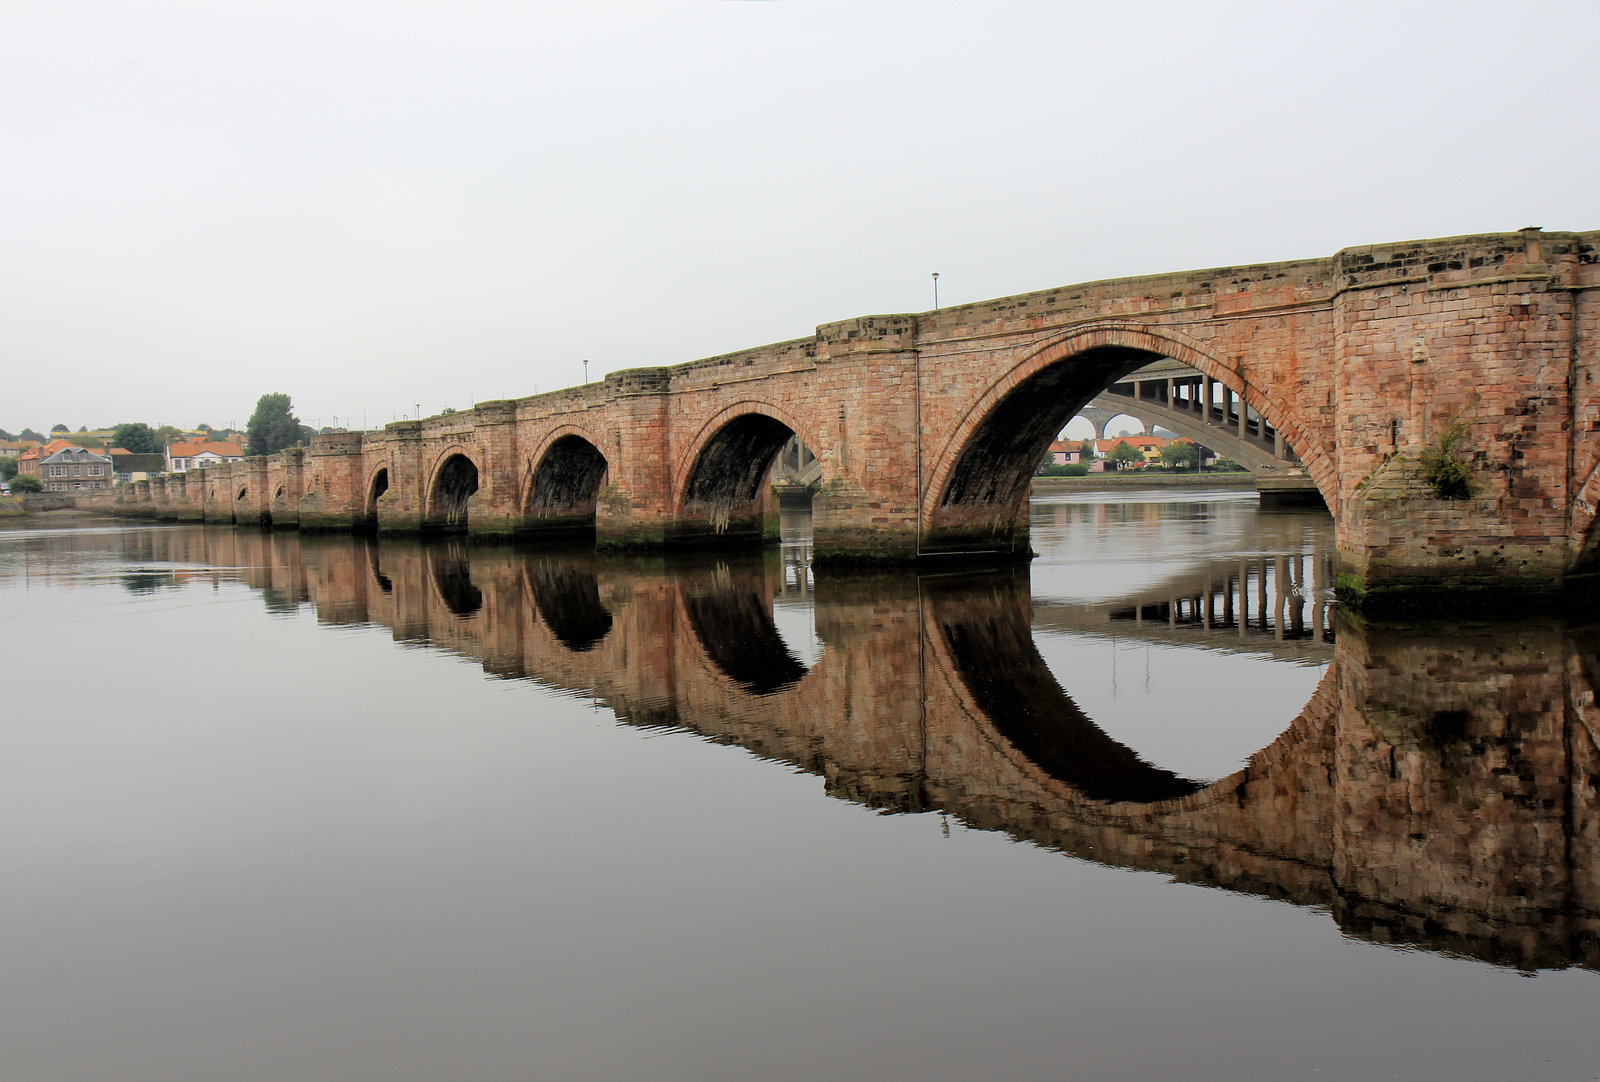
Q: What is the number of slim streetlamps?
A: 3